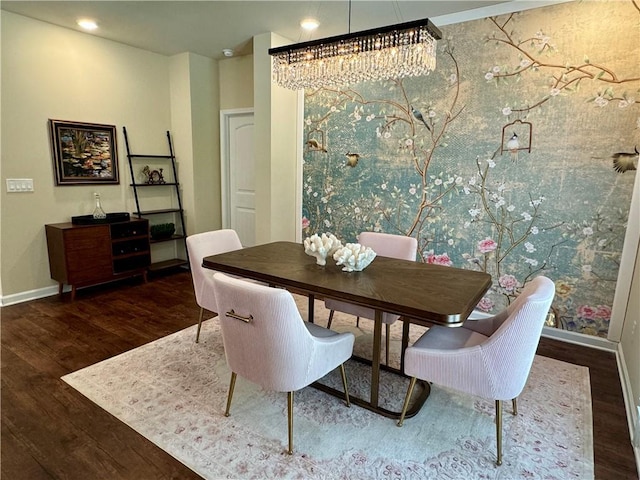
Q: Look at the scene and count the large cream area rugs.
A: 1